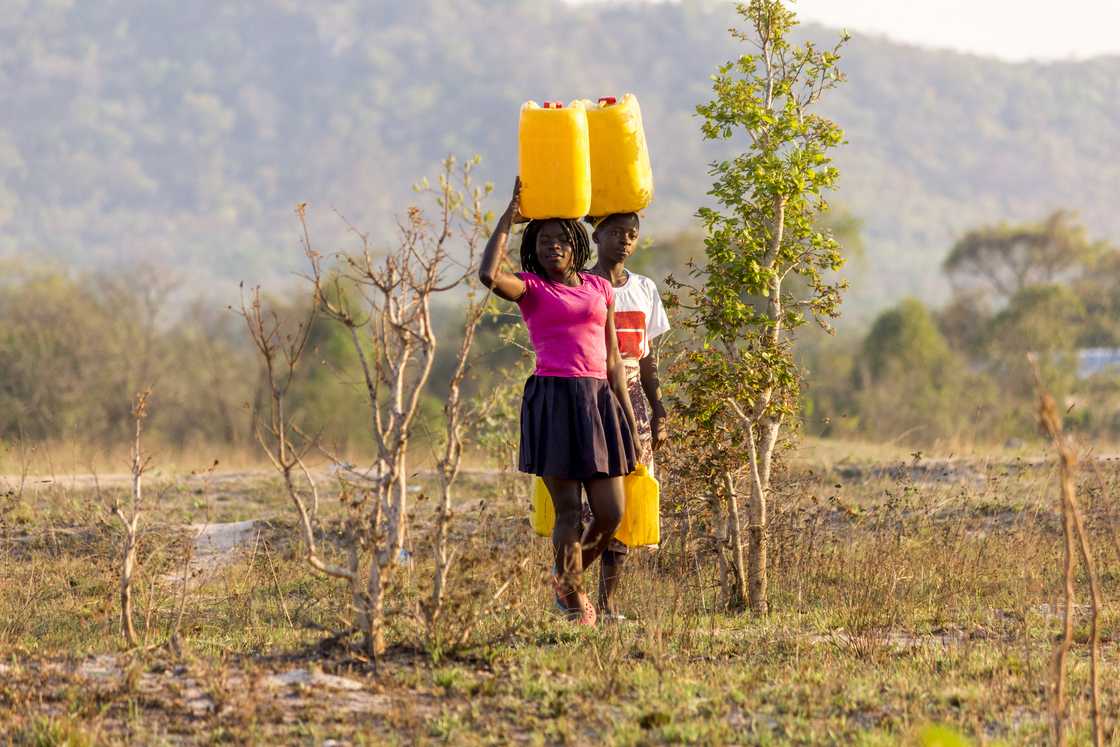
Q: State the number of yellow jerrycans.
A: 4